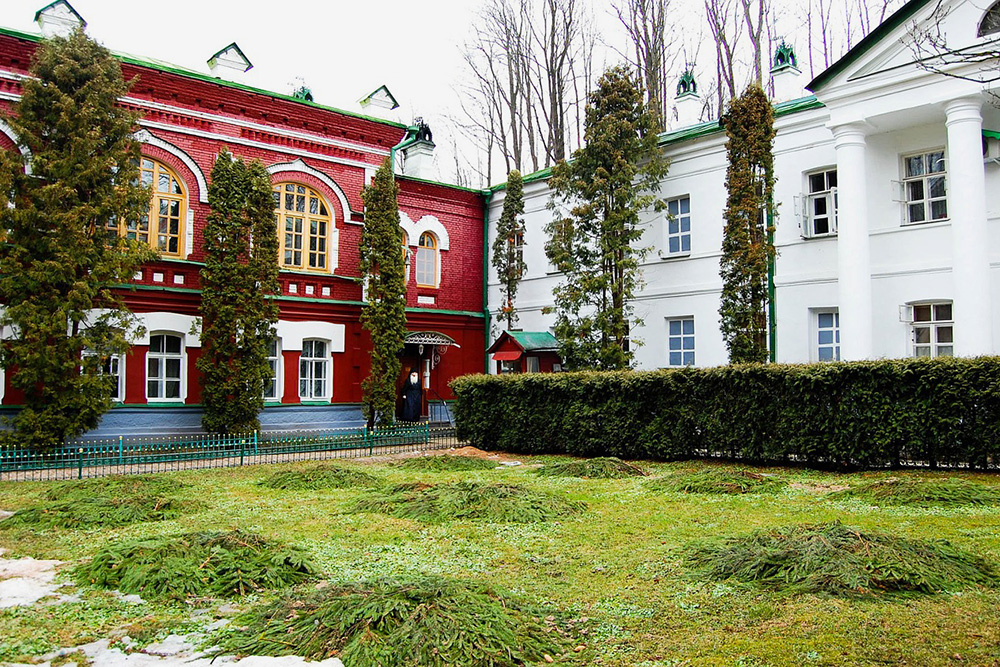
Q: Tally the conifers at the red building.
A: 3